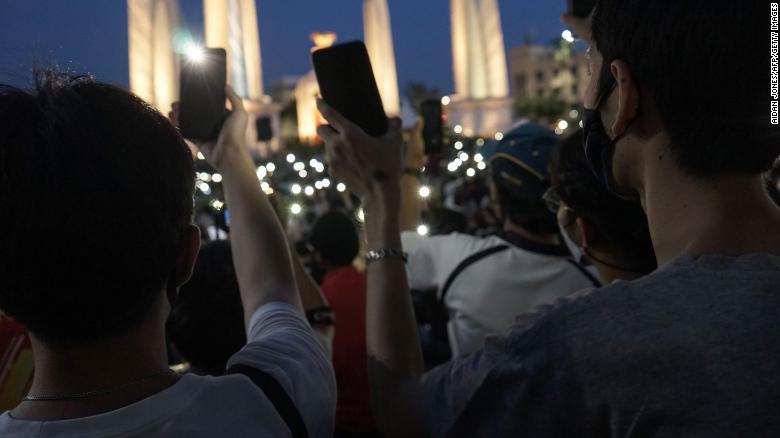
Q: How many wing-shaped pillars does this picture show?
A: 4